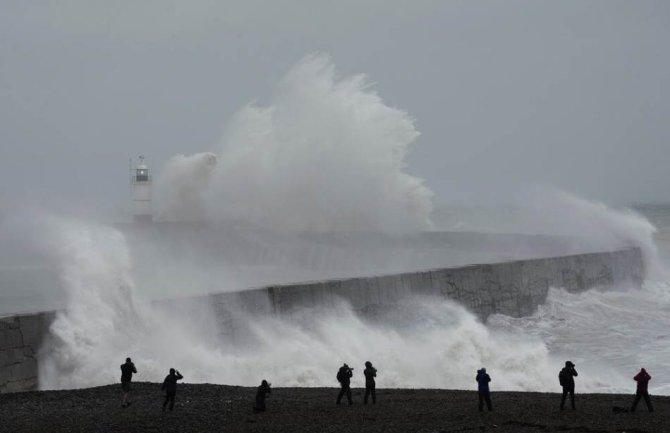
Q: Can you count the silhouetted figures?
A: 8